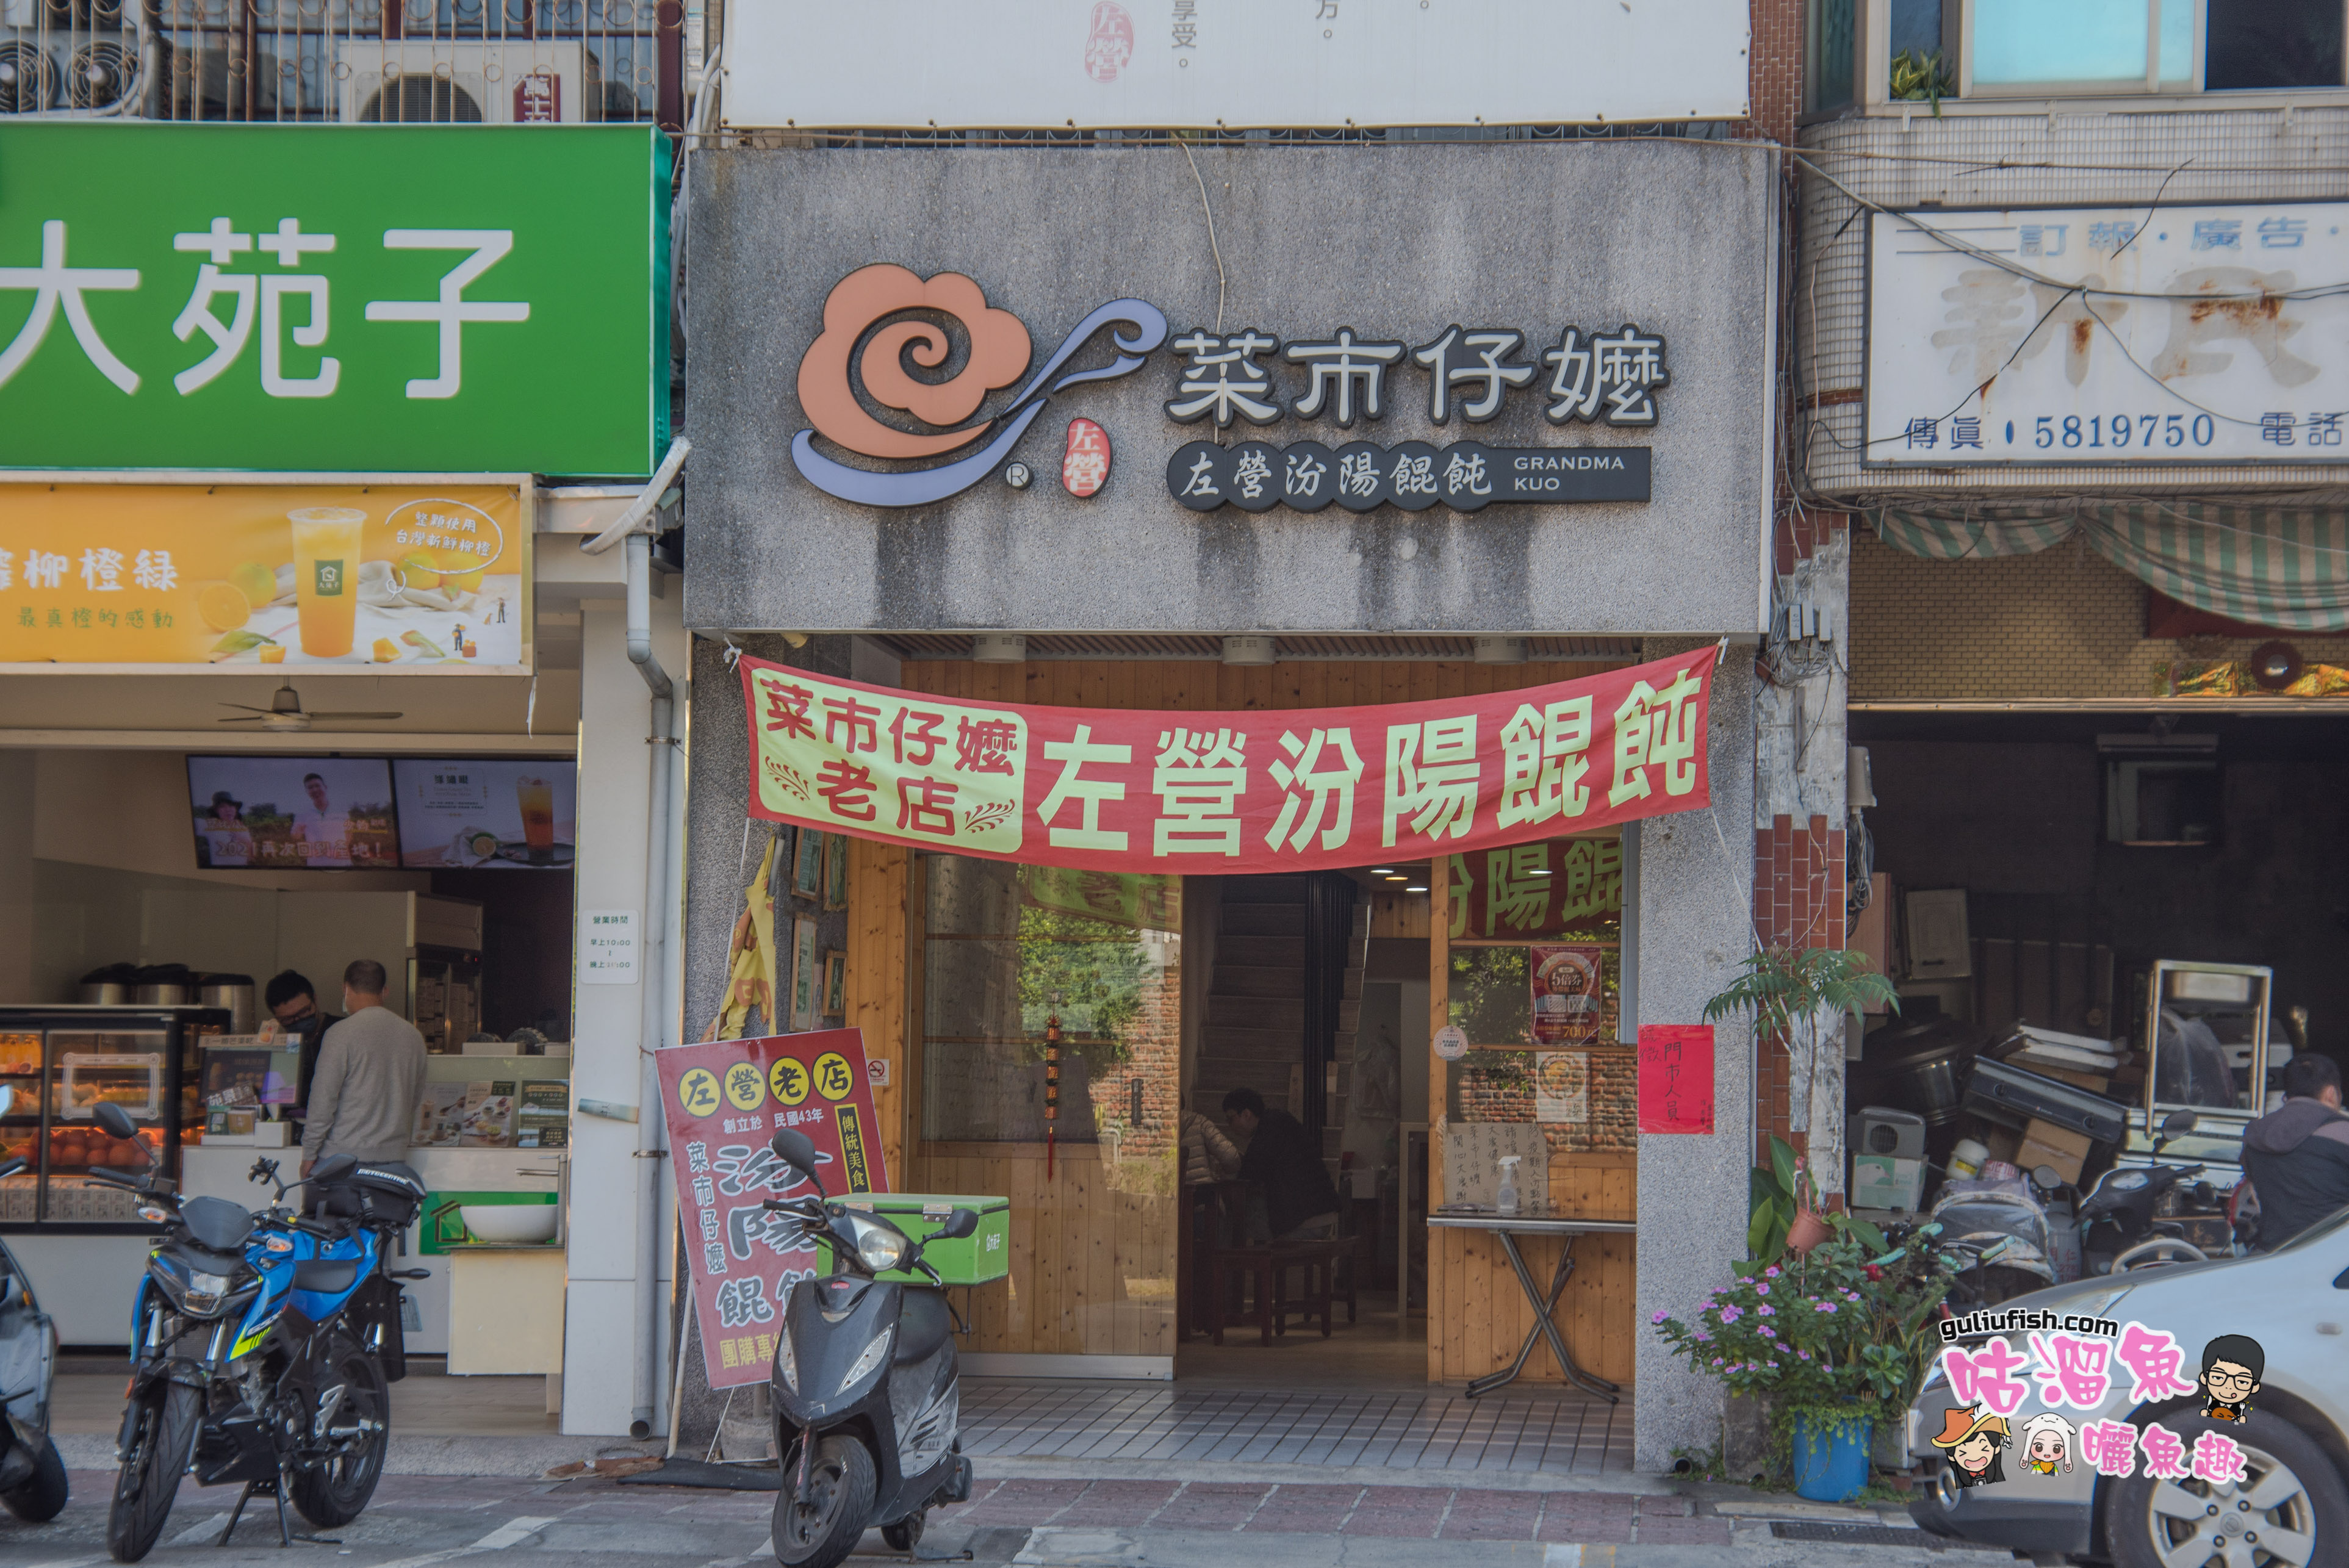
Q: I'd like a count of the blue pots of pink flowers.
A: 1